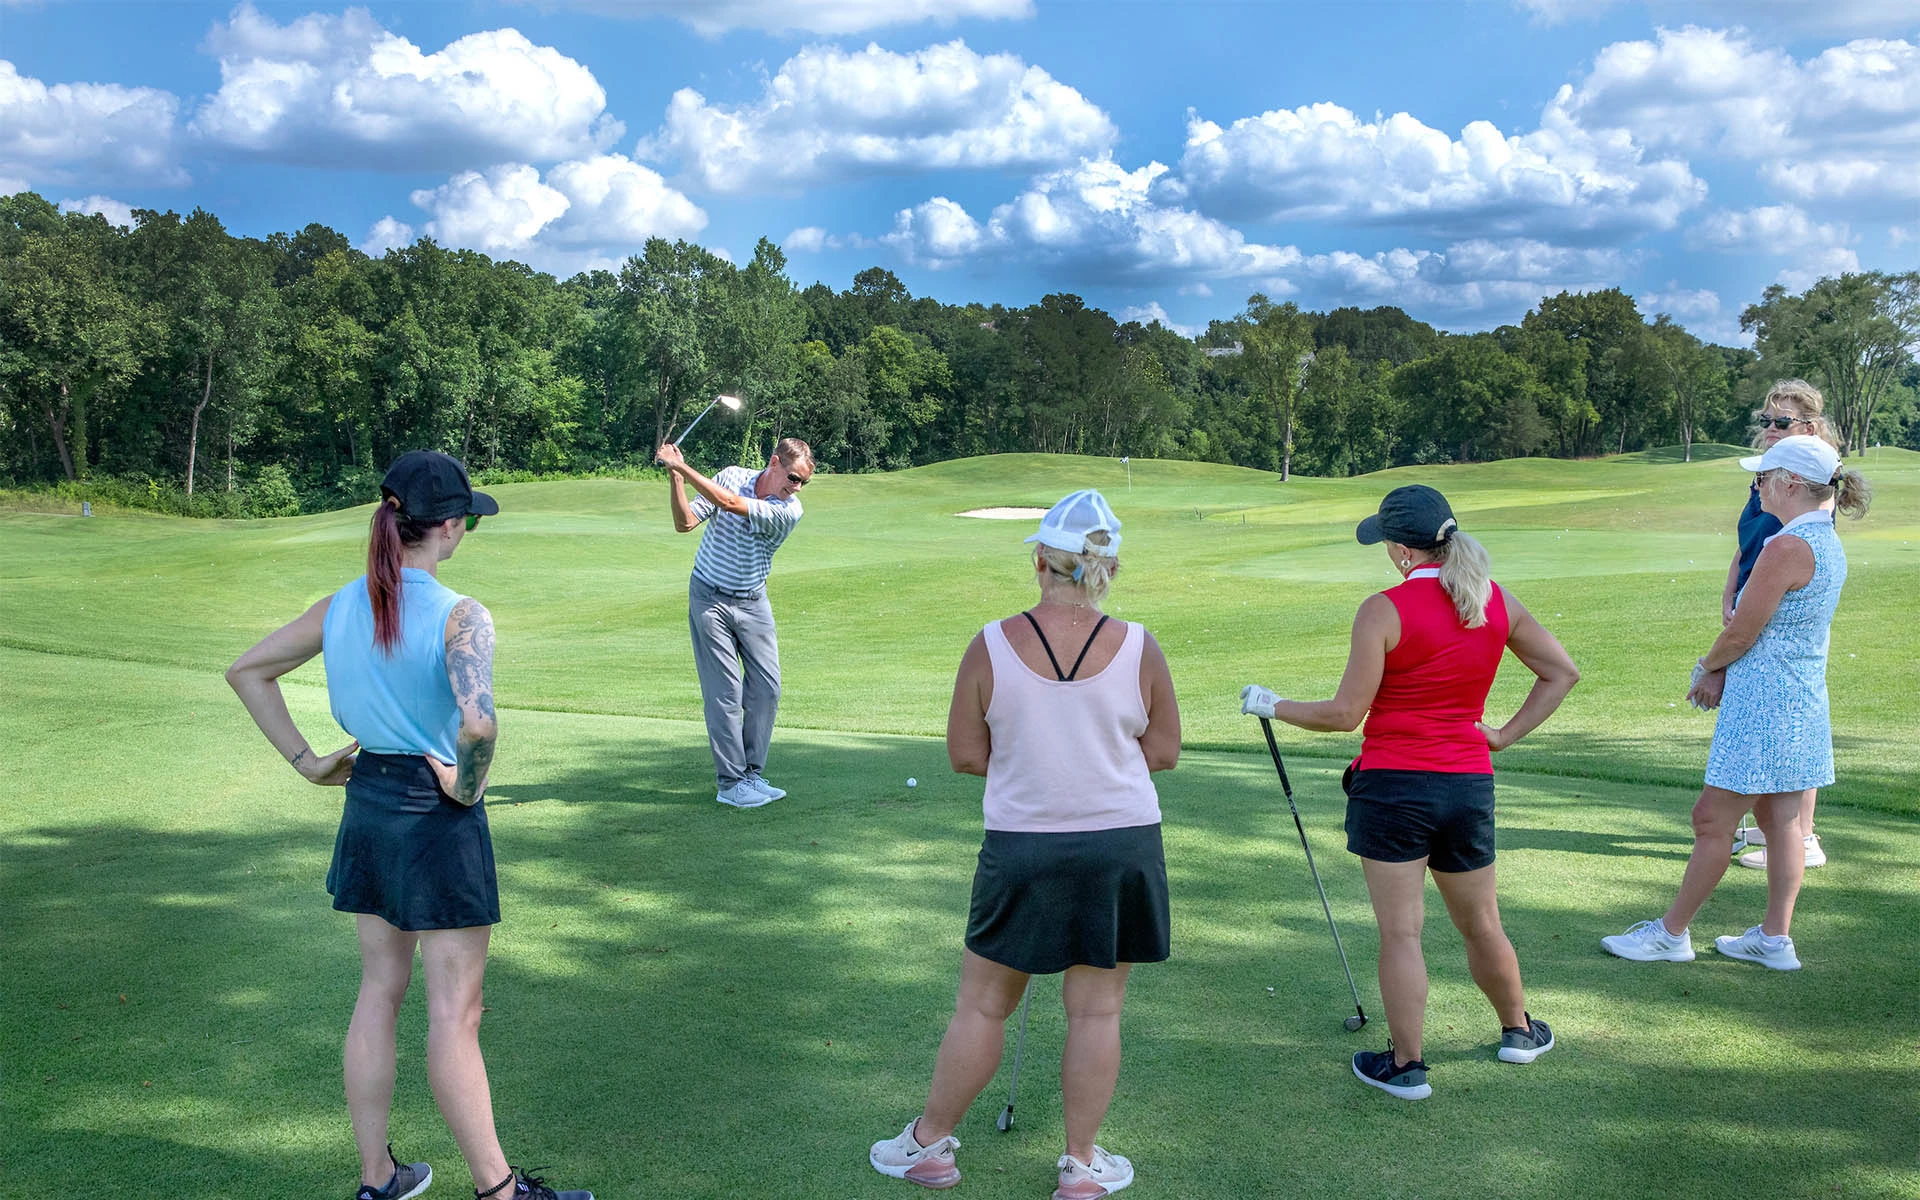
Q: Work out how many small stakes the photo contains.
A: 3